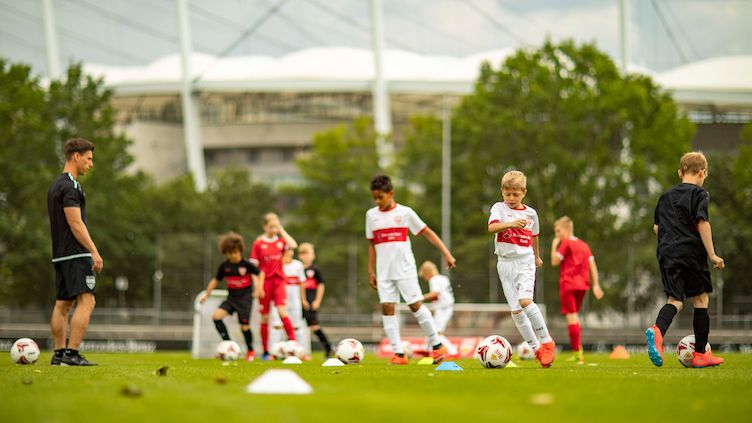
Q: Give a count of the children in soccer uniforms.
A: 9